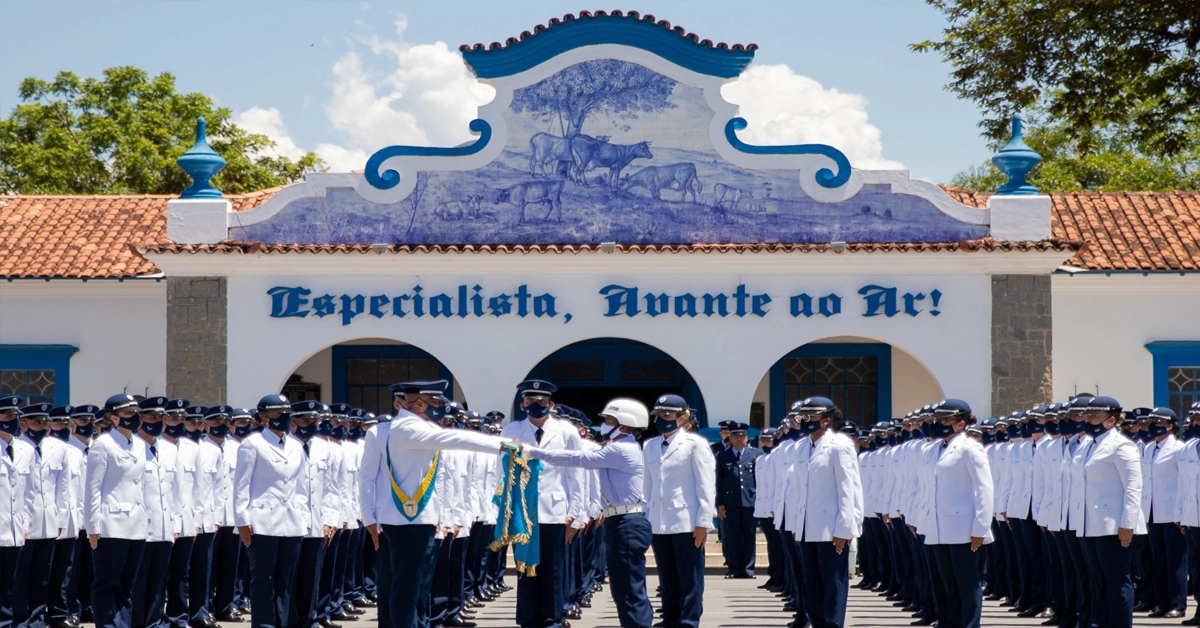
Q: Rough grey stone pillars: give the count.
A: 2